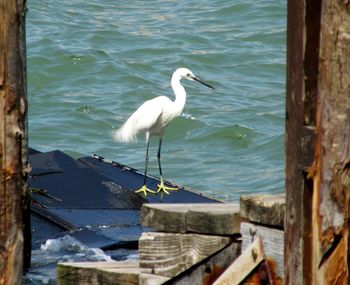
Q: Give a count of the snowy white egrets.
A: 1